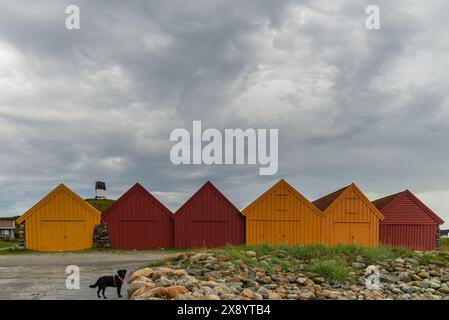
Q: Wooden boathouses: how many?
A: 6